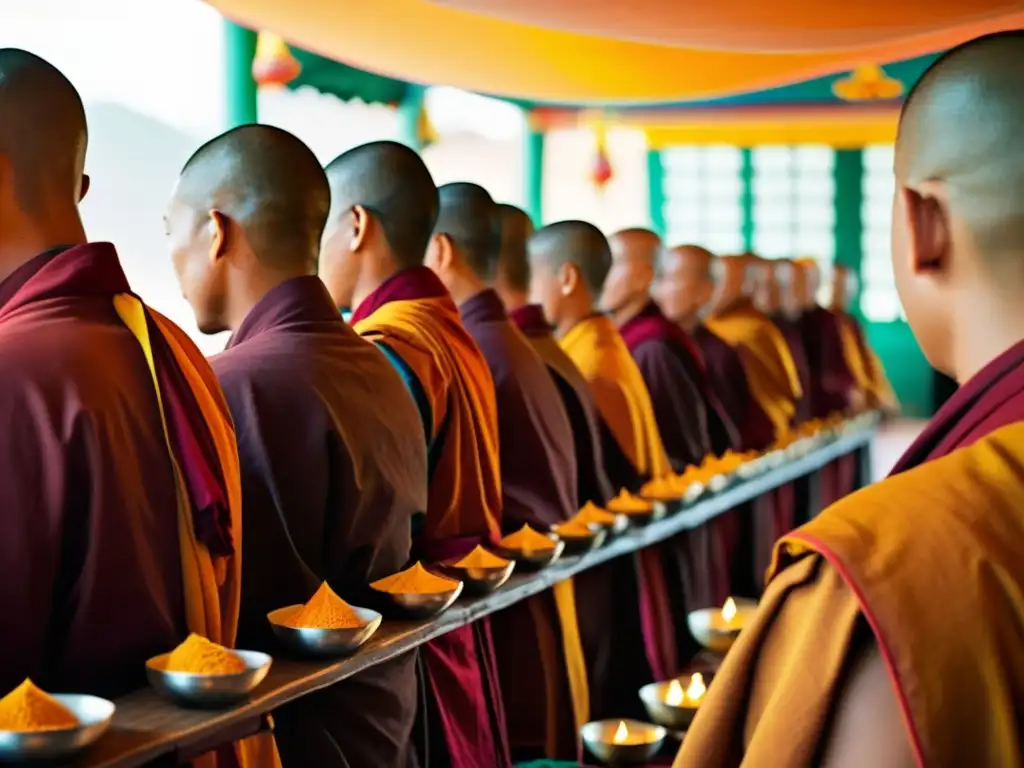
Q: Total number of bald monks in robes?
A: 14